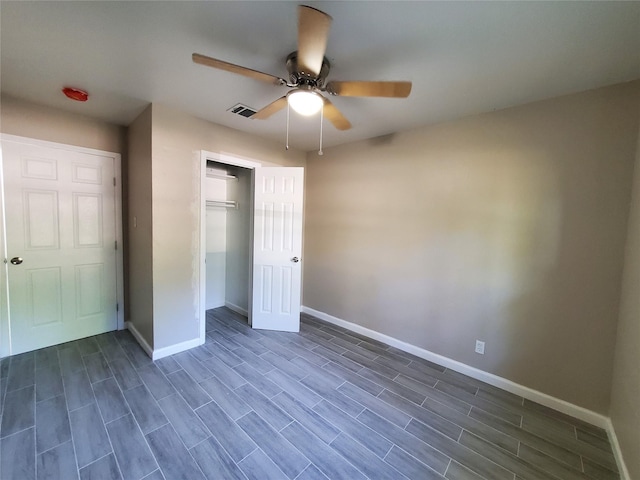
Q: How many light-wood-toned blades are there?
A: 5